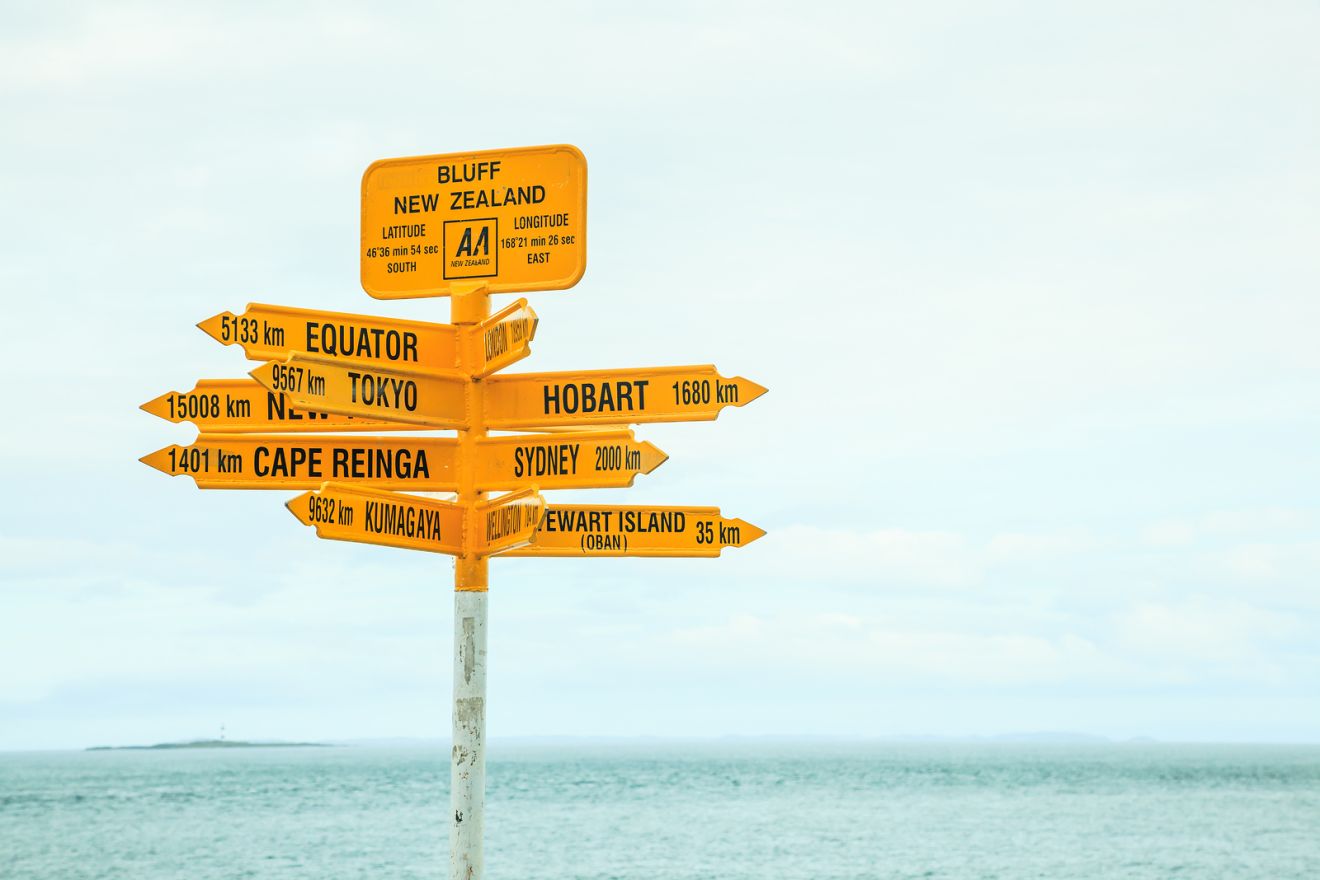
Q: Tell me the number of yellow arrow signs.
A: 10